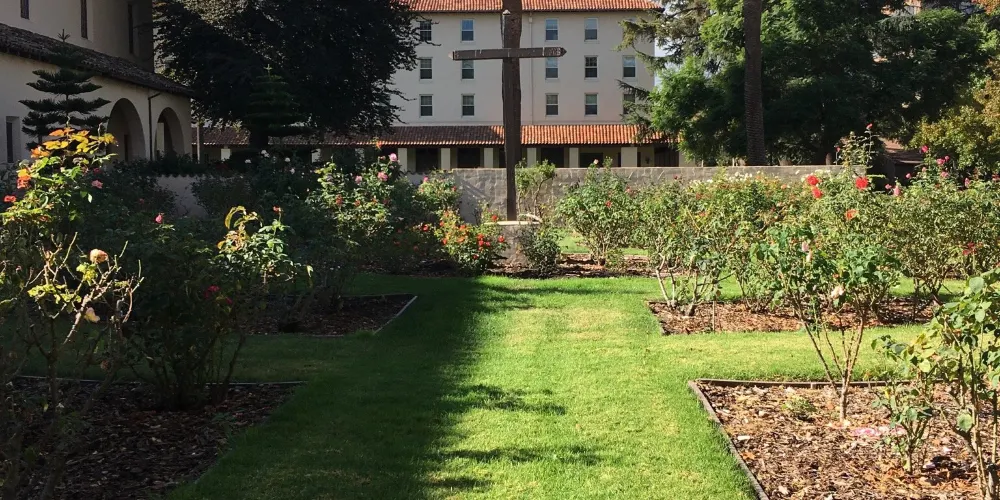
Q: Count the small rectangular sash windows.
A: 14